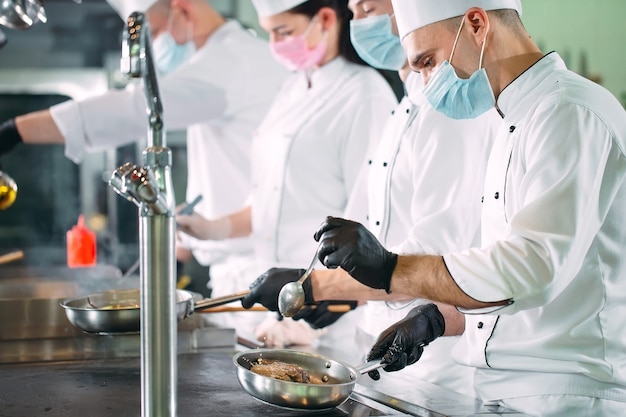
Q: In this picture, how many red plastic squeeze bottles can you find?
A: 1